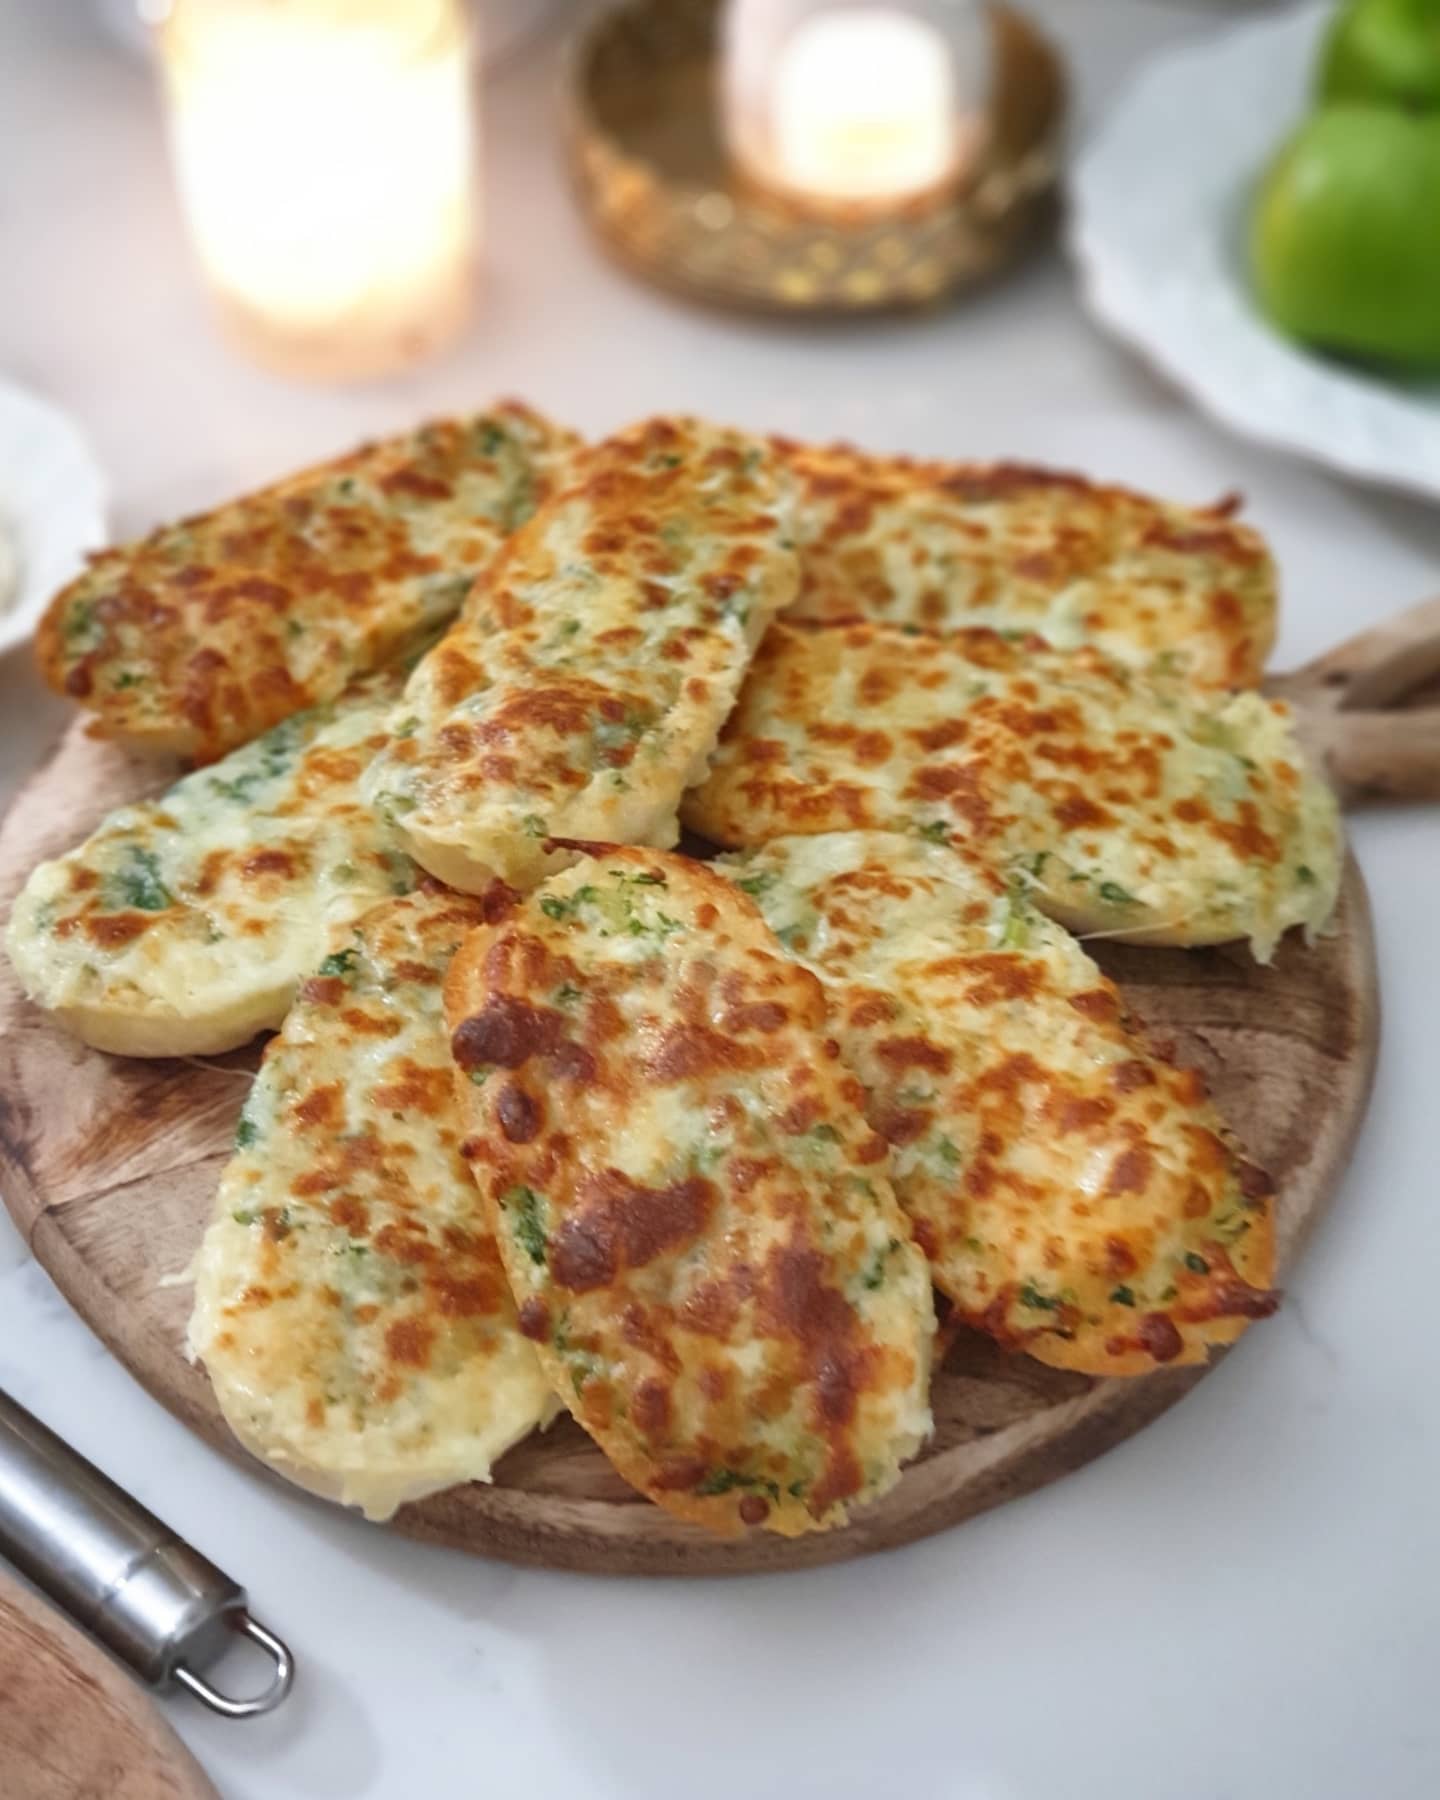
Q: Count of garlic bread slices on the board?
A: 8